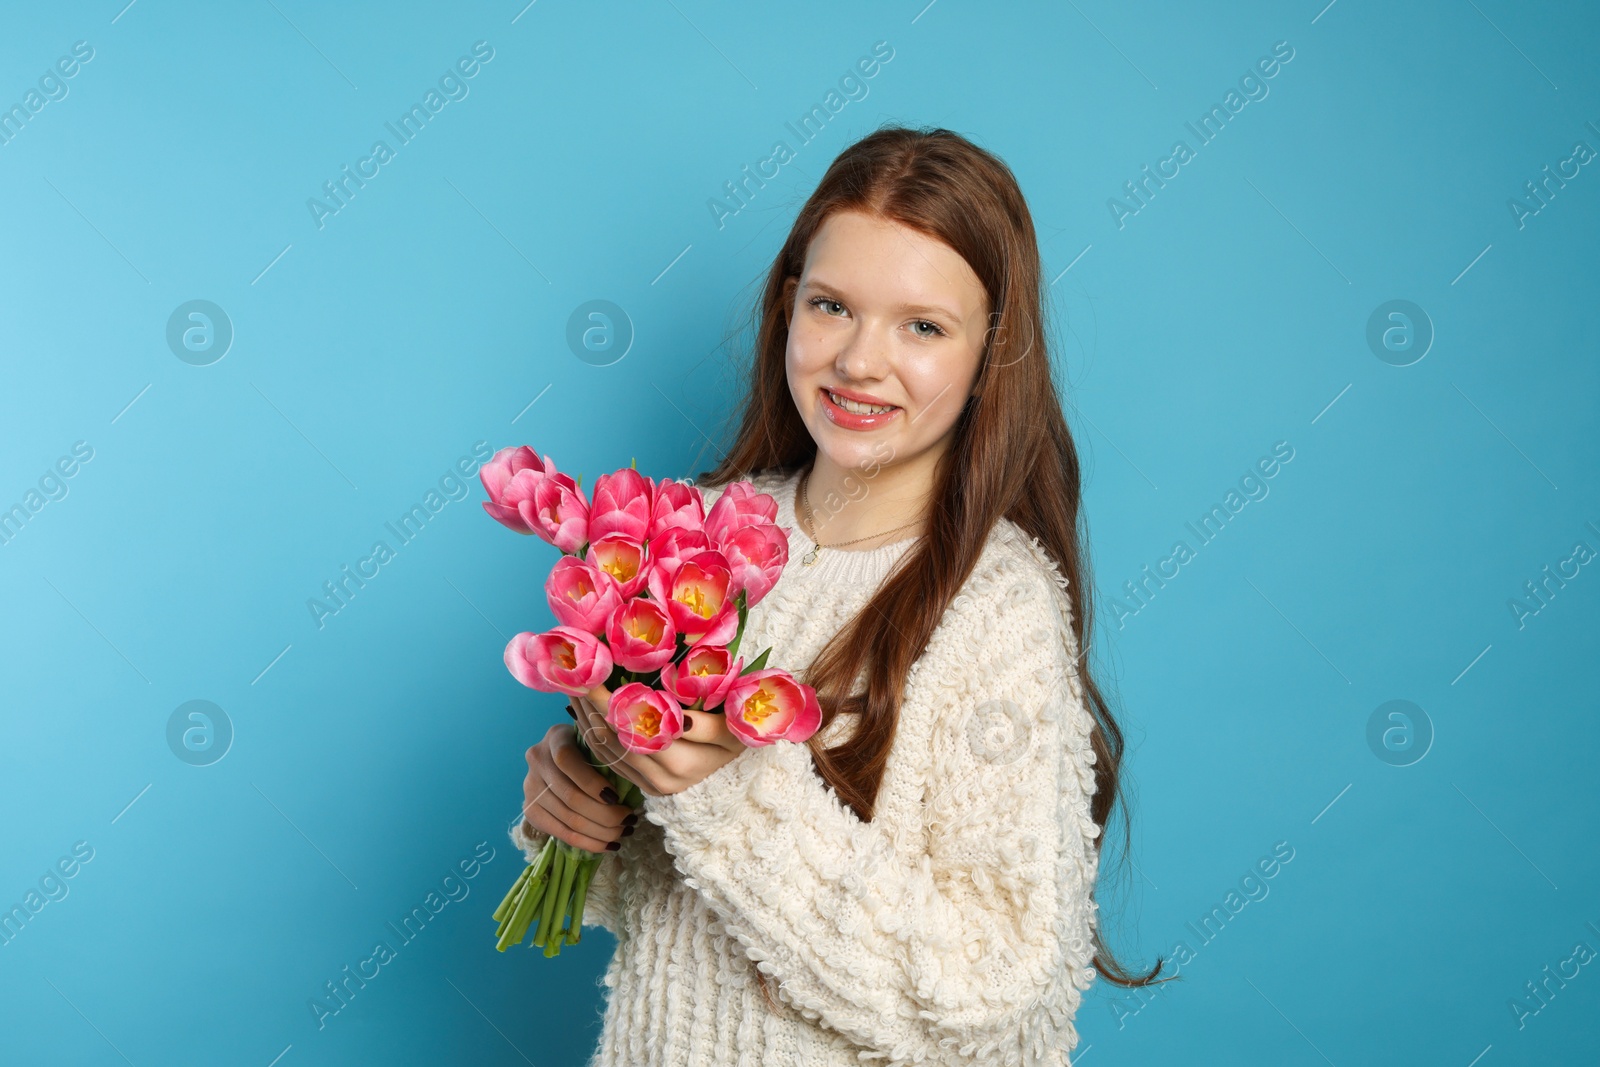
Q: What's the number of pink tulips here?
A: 15